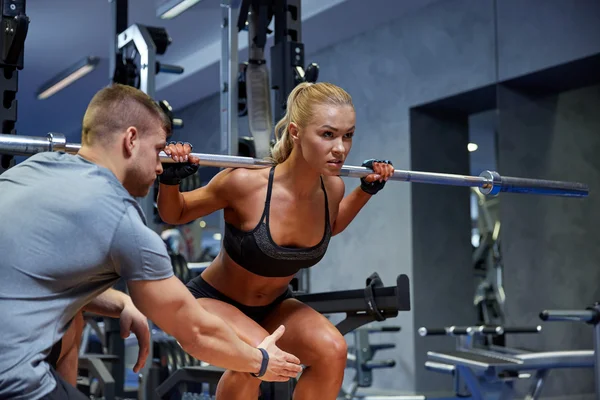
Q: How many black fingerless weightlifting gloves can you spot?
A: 2